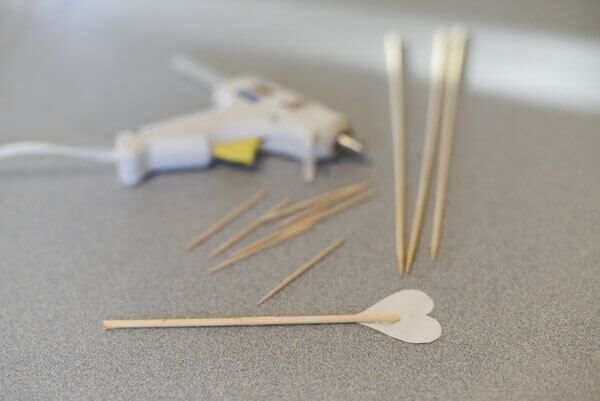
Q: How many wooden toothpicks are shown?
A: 8